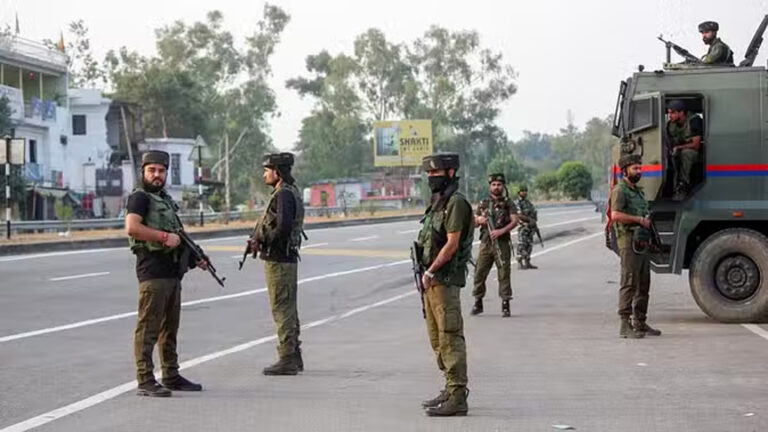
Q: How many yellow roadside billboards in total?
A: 1